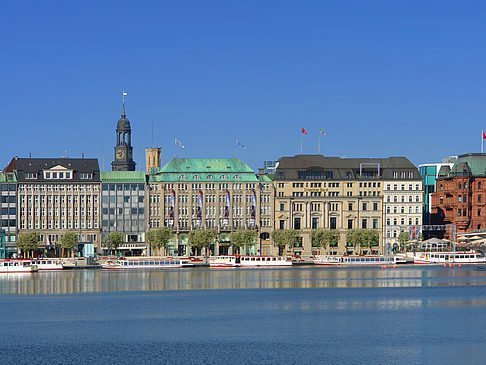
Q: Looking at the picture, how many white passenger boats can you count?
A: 6